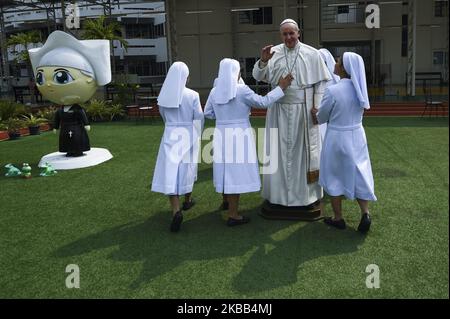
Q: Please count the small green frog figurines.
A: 3